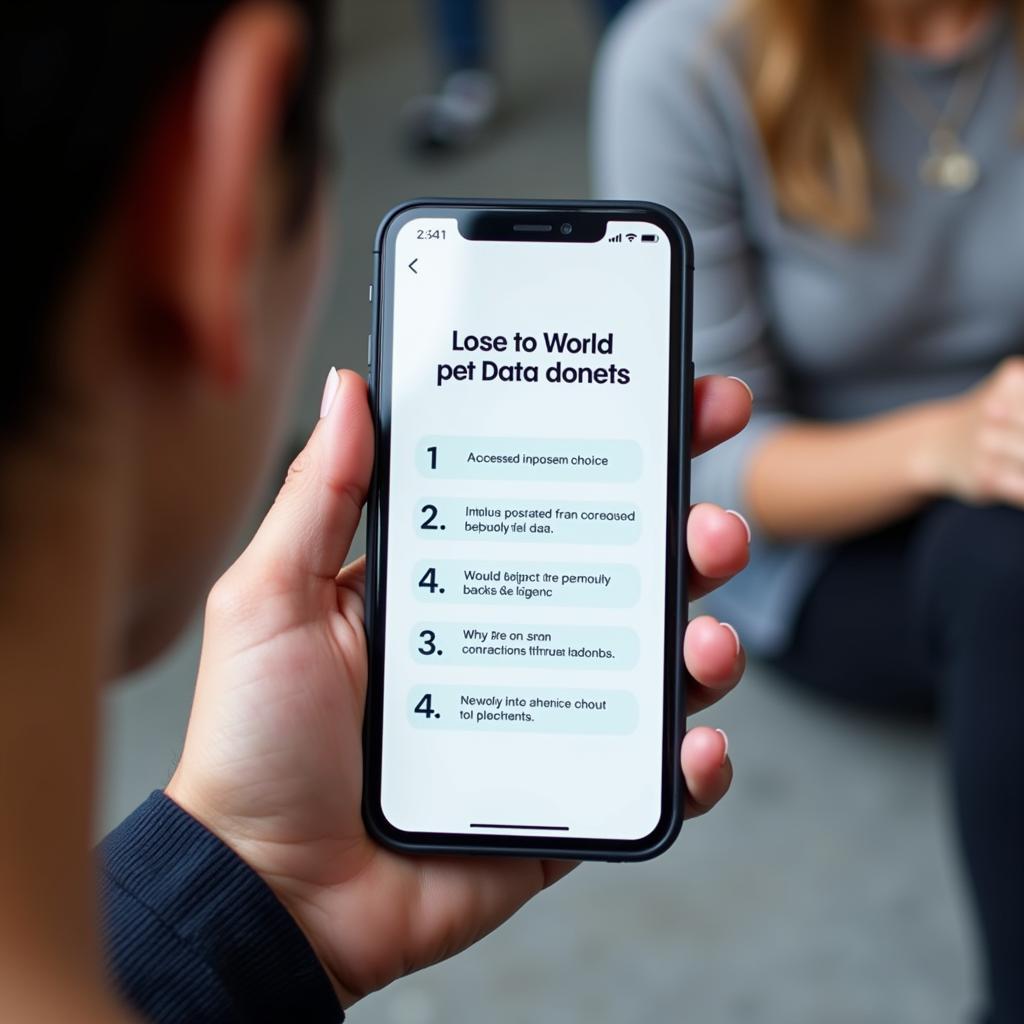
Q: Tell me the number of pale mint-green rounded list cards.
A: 5